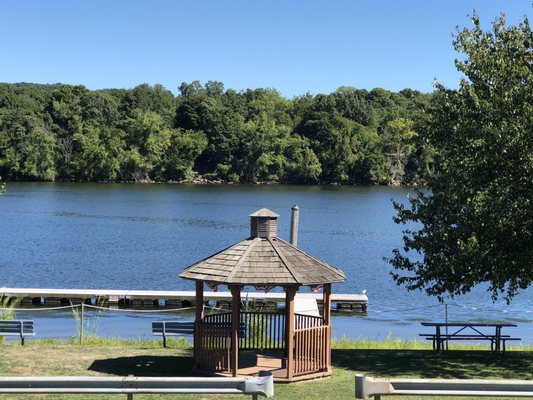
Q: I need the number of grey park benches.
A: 2